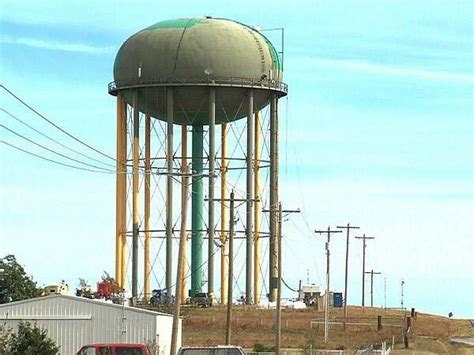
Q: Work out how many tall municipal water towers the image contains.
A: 1